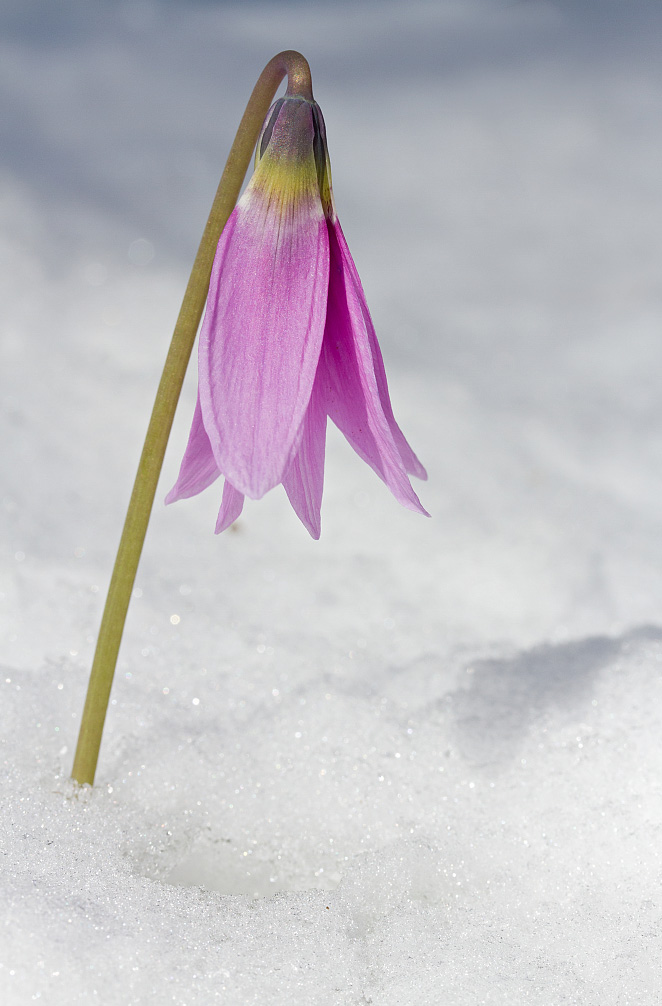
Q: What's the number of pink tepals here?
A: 6